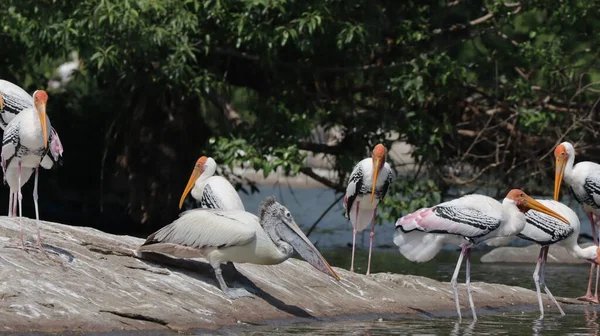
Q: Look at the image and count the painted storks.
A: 7